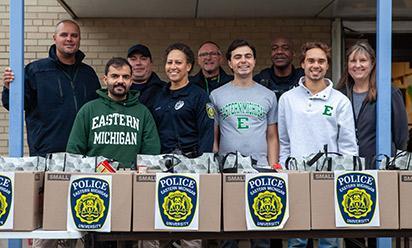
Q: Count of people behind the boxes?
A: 9